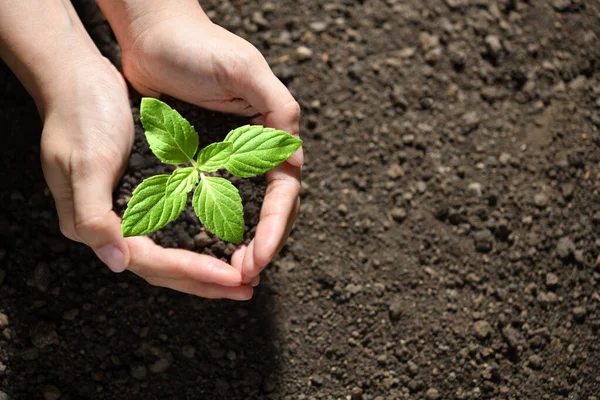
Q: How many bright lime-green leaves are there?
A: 6